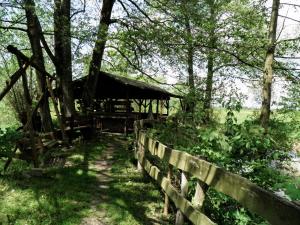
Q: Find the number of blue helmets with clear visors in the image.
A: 0